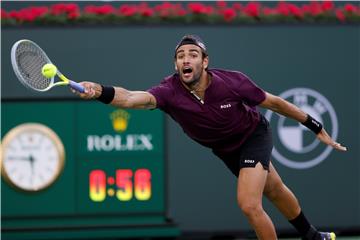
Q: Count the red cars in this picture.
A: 0